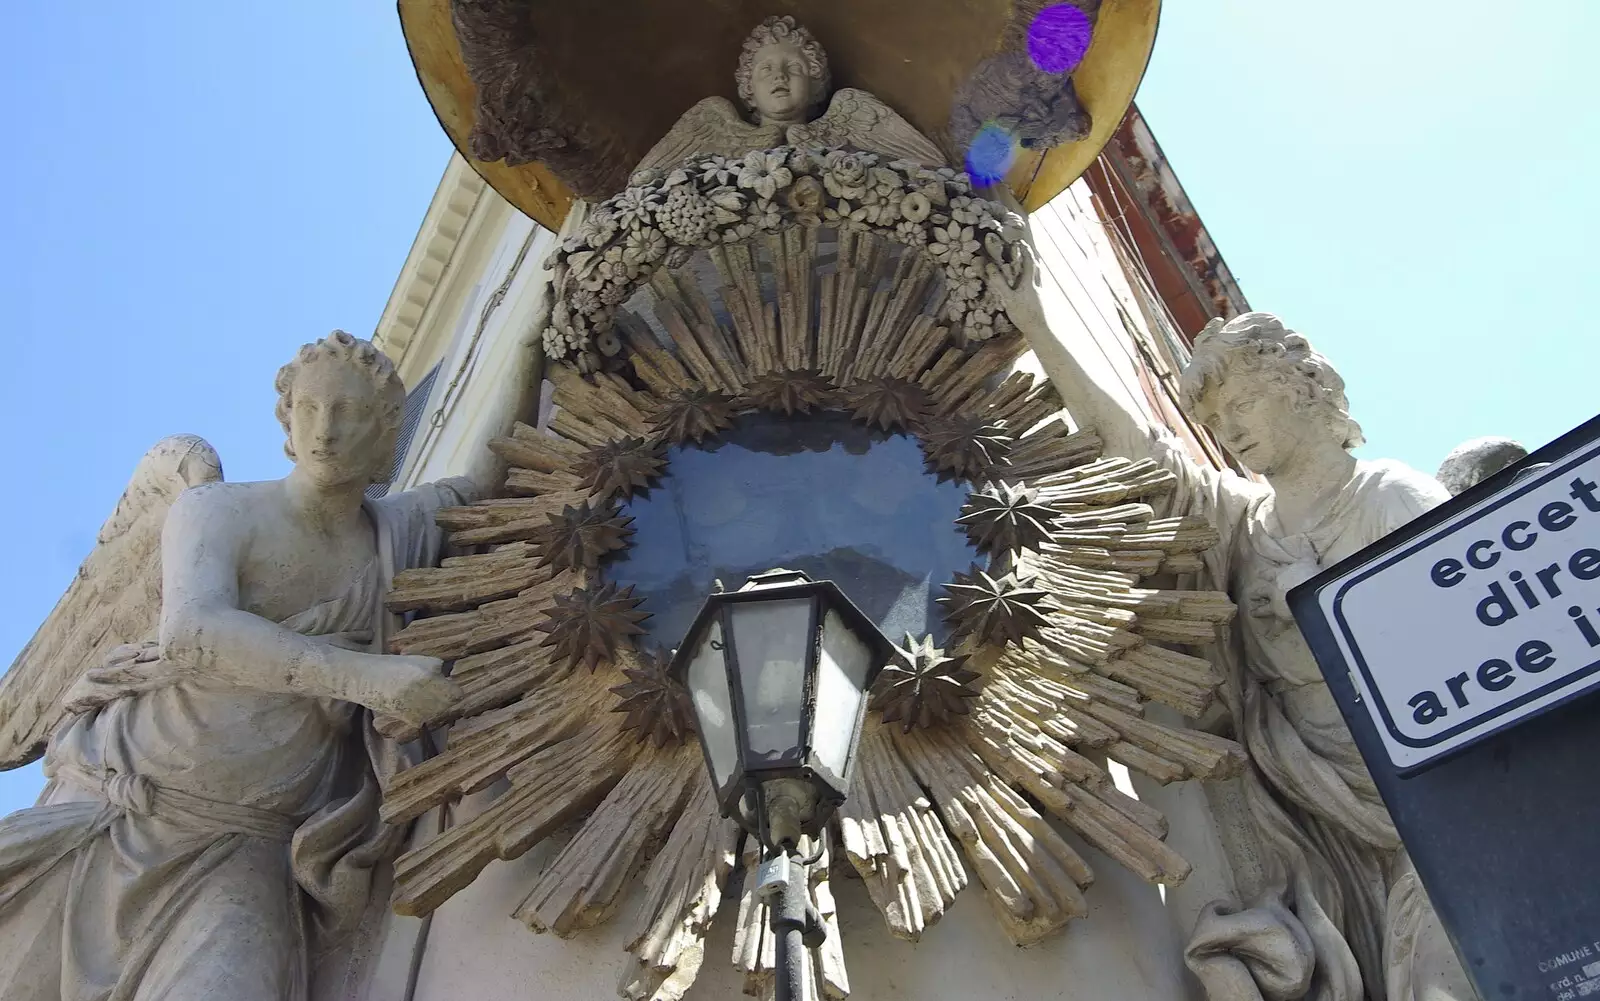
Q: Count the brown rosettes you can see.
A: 11